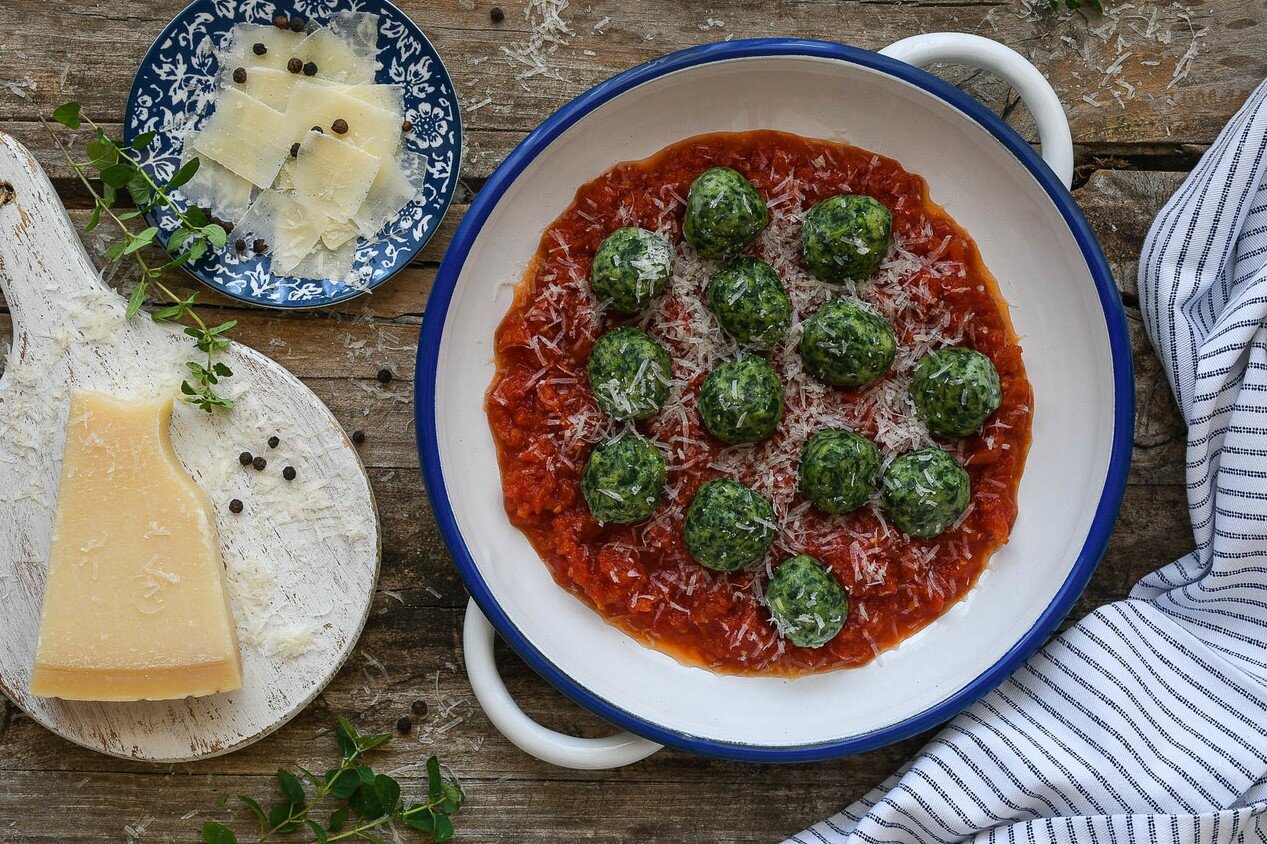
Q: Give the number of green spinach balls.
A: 13